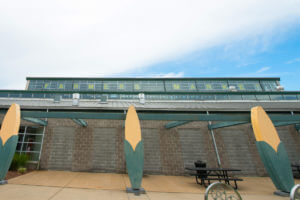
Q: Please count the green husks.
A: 3